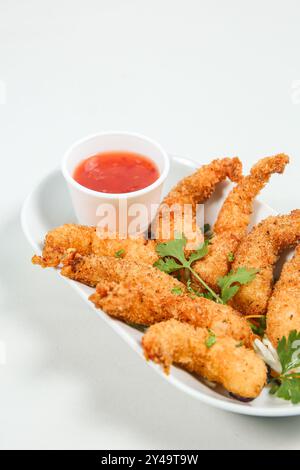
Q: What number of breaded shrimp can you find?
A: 8